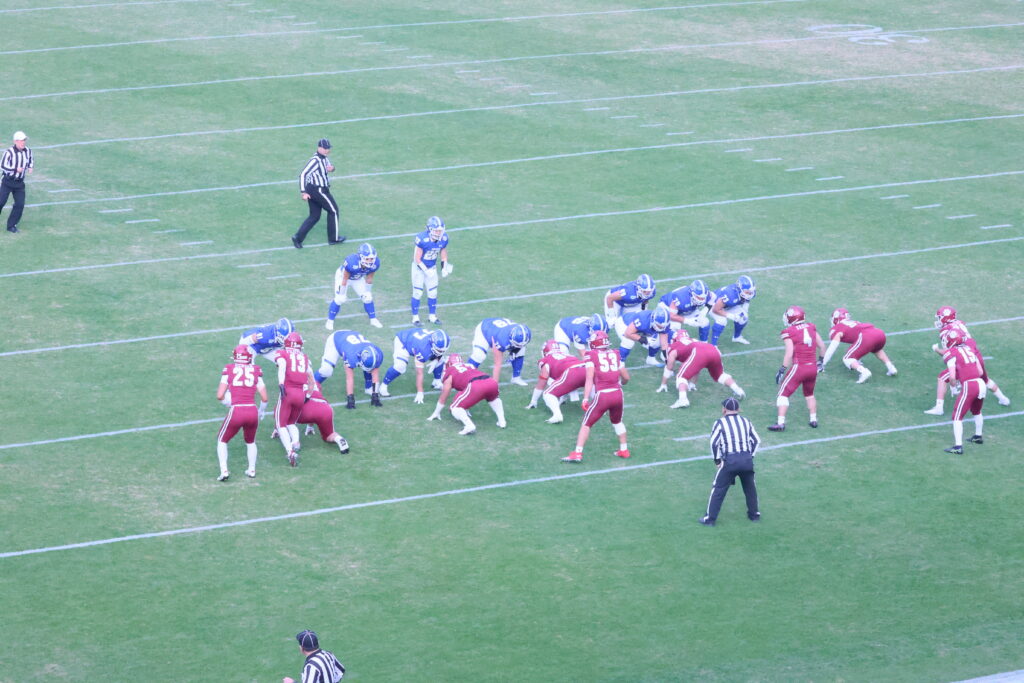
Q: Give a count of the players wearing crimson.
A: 11